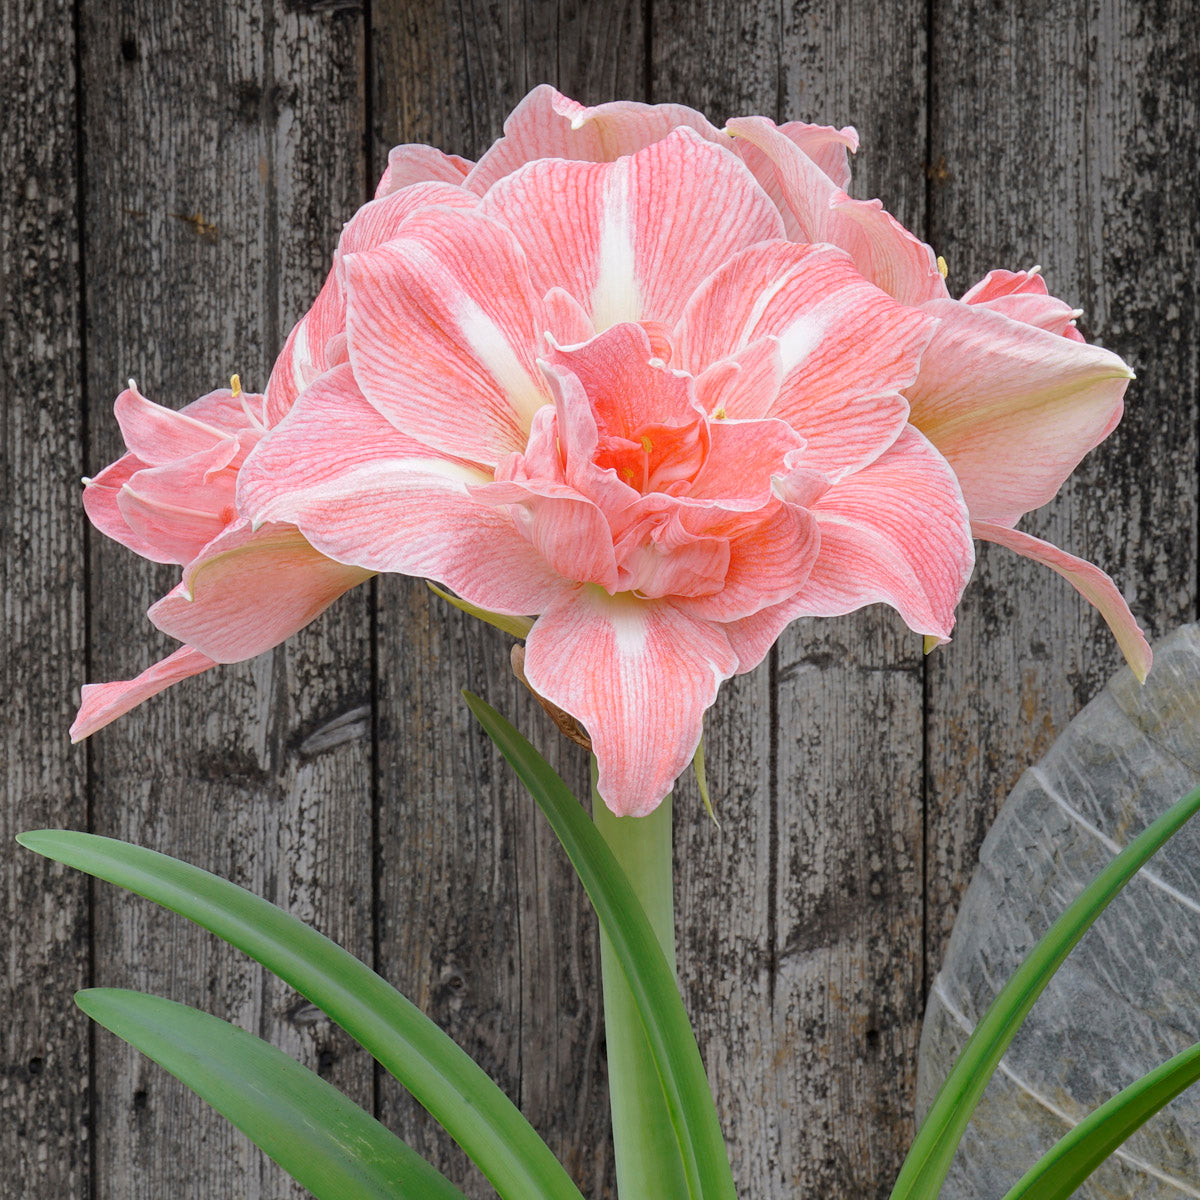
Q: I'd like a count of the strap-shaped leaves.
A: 5